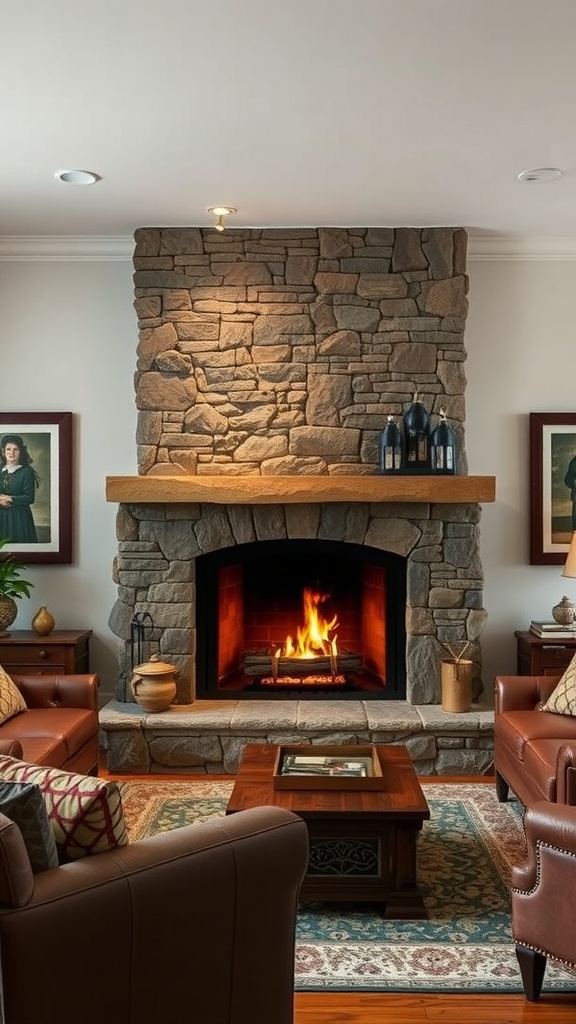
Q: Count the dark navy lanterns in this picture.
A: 3